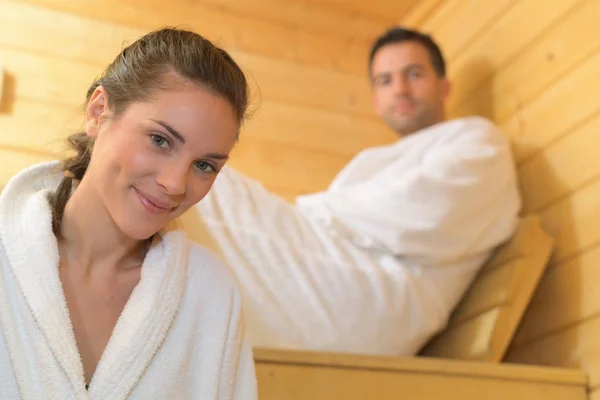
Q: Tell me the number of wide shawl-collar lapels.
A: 2